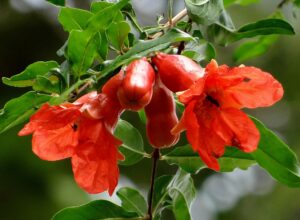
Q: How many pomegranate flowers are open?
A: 2